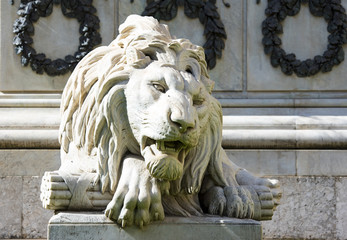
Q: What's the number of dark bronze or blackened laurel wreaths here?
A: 3